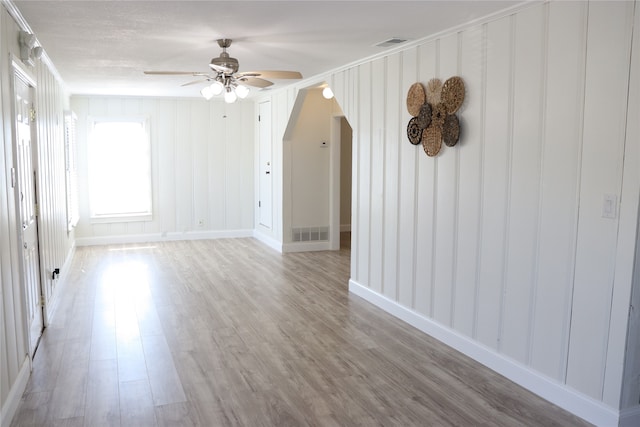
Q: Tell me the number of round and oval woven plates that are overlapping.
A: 8